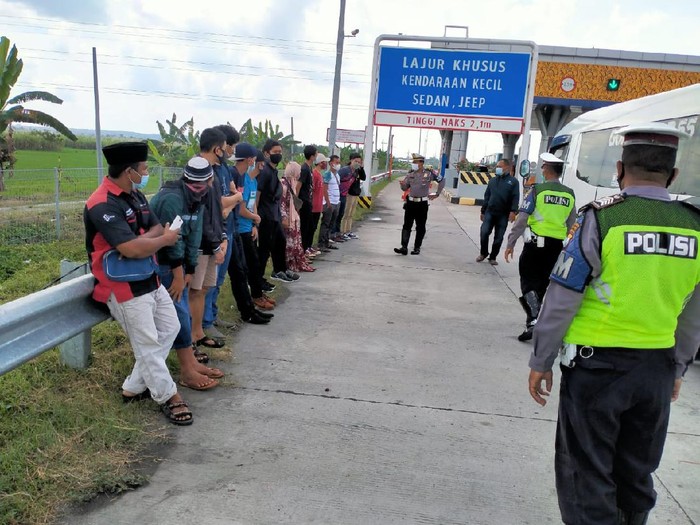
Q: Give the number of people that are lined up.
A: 13